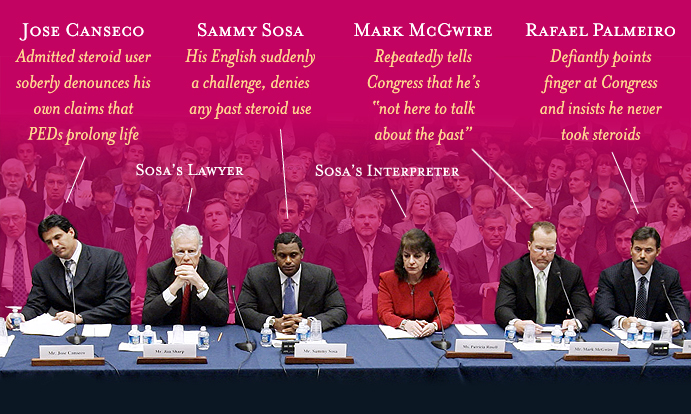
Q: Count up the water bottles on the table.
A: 12